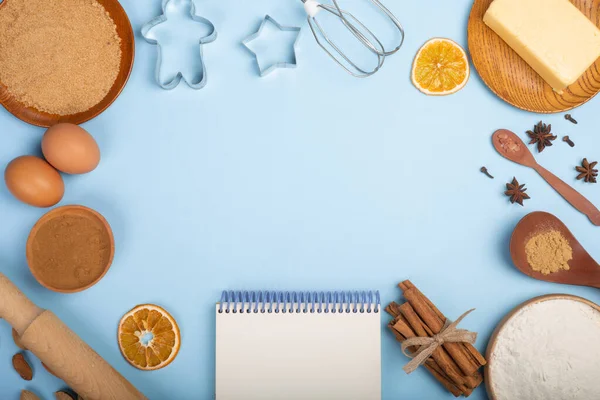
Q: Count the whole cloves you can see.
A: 3